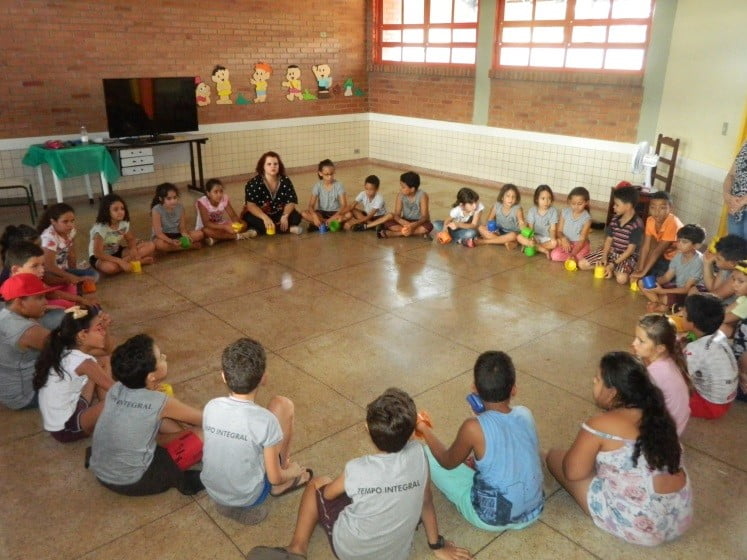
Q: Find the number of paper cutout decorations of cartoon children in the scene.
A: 5